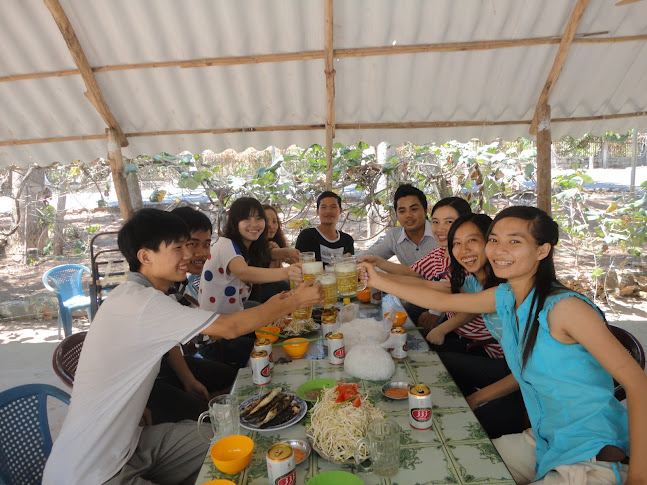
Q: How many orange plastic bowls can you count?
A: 6